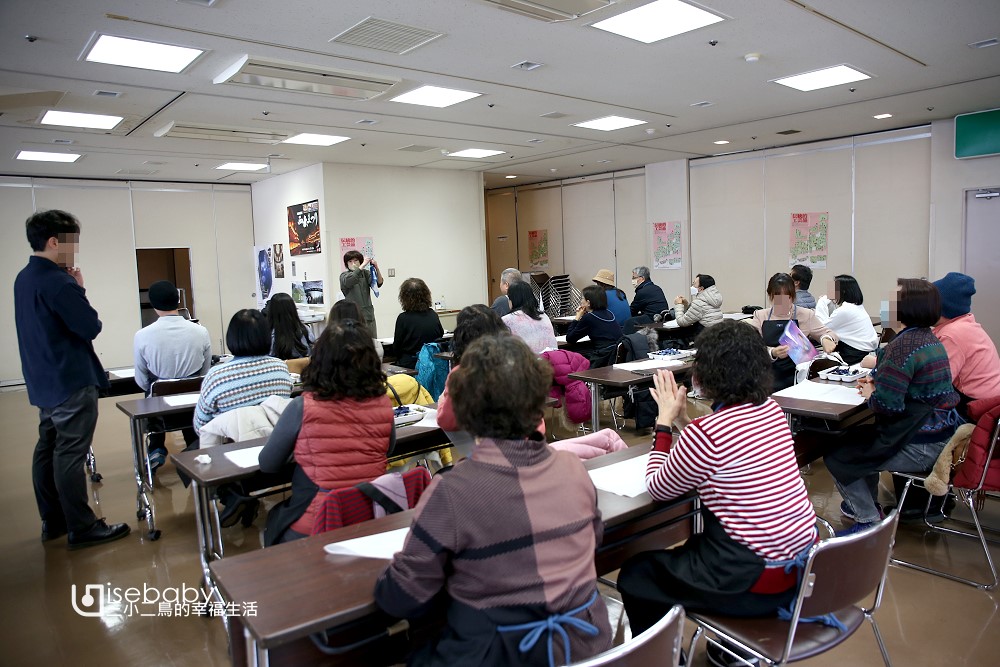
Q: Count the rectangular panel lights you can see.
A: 10